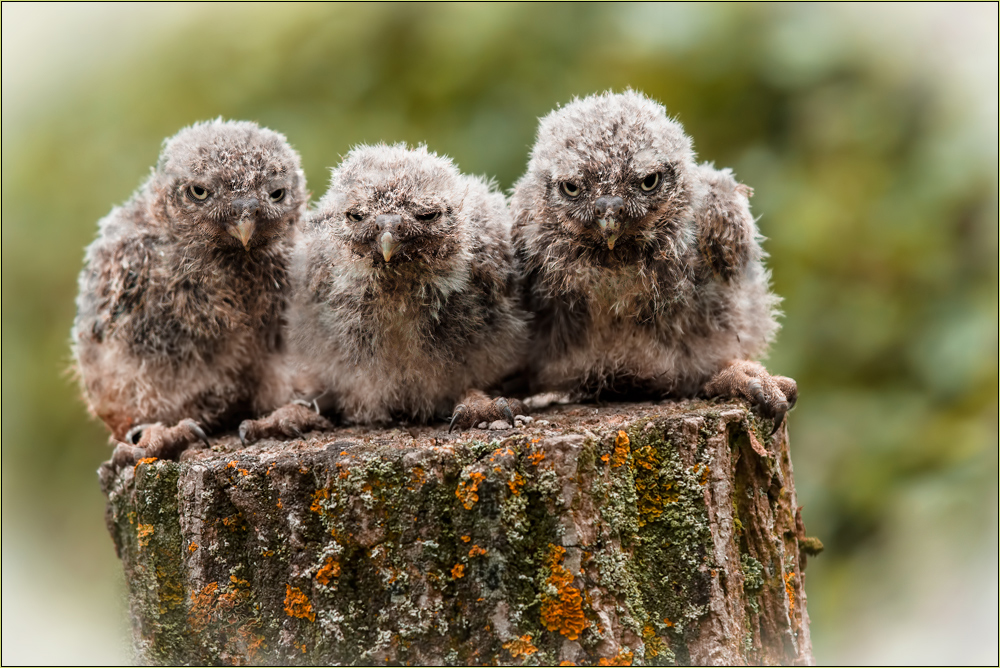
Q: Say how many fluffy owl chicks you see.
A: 3